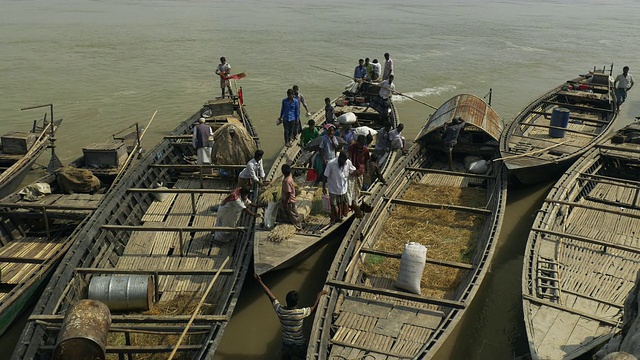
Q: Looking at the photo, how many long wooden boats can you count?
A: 7